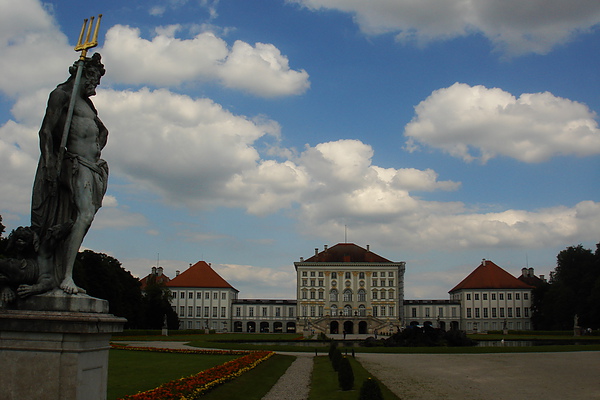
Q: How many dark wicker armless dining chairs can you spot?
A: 0